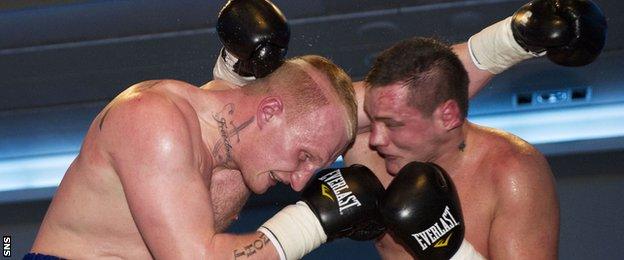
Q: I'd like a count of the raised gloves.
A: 2